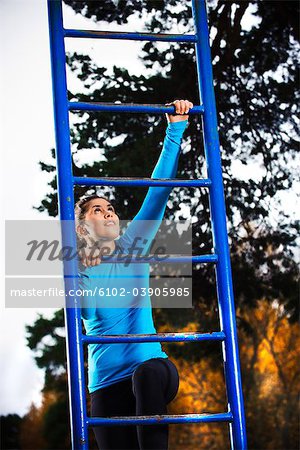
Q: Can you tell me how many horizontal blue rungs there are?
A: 6